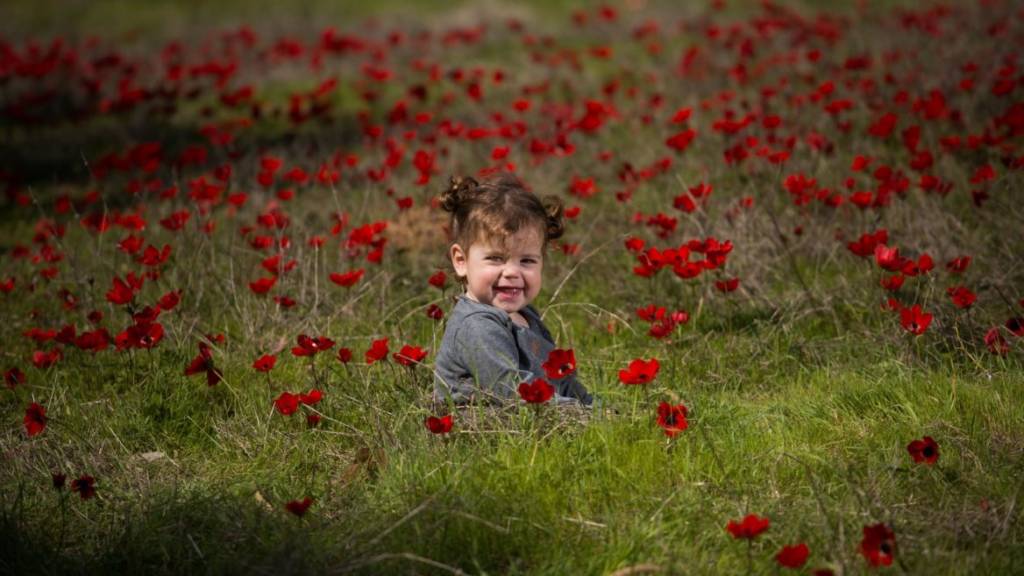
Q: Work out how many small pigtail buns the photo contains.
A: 2